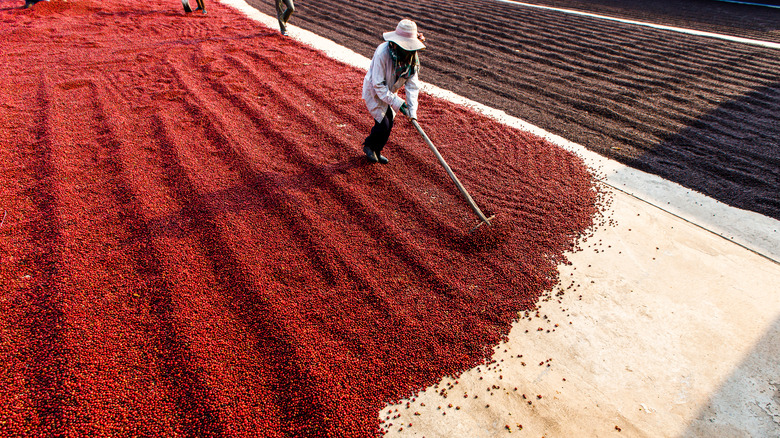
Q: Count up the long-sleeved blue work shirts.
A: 0